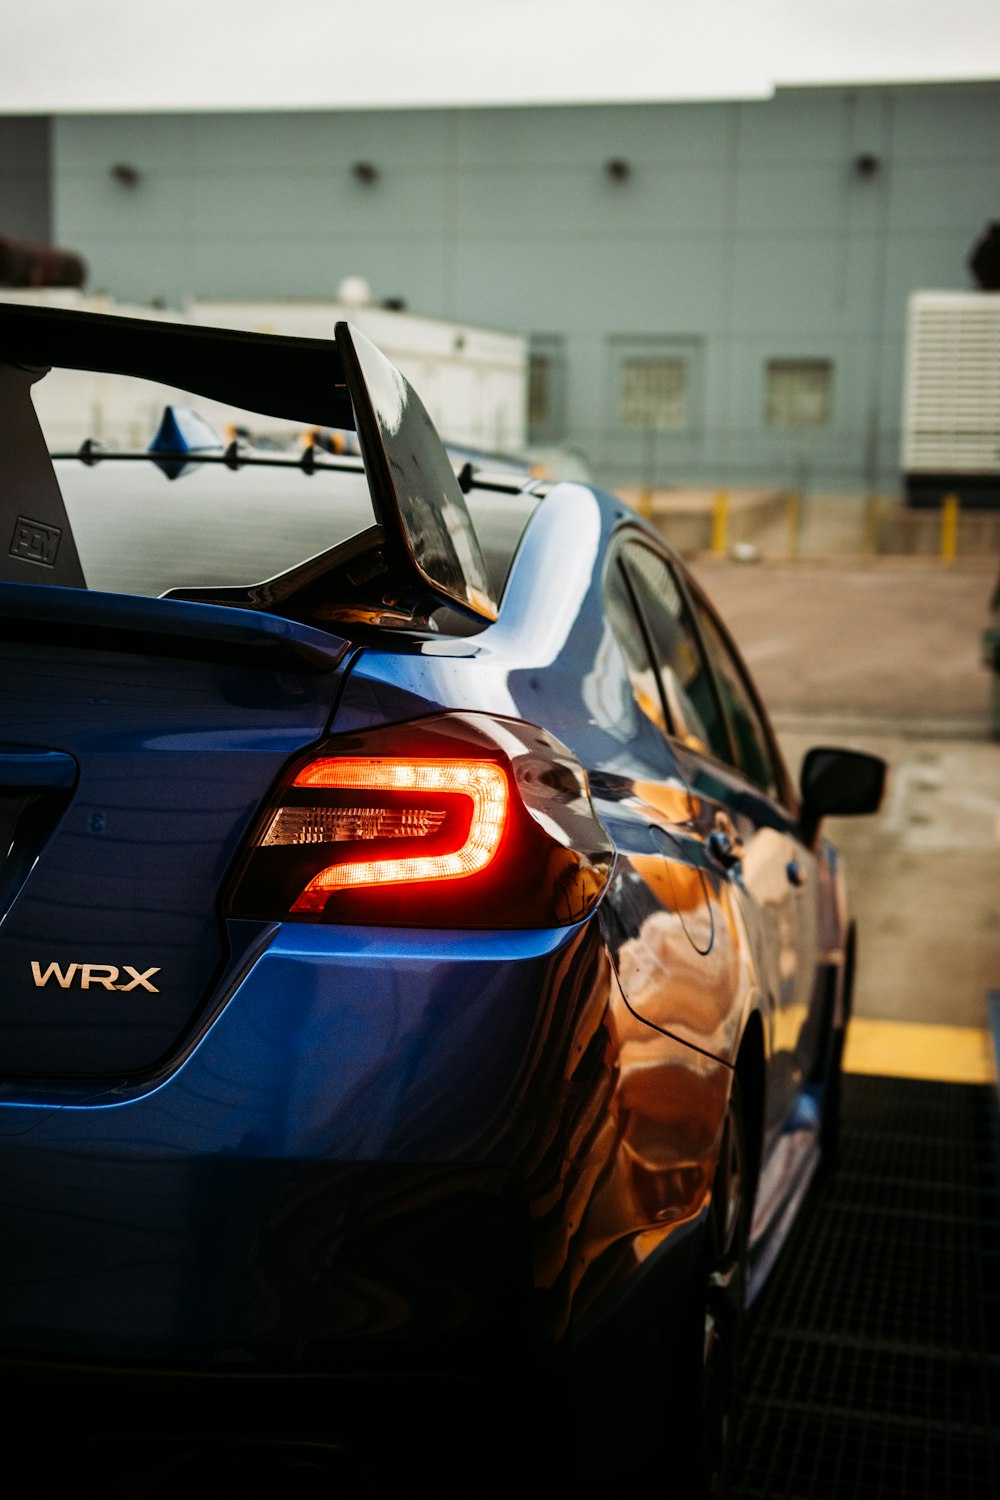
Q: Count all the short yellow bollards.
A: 5